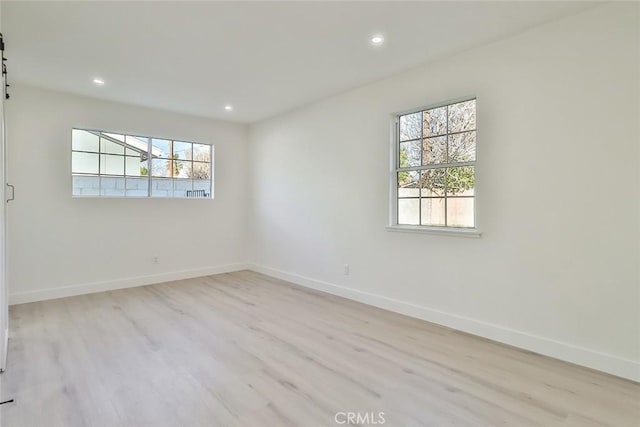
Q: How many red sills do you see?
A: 0